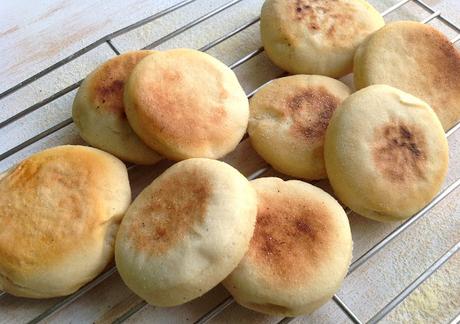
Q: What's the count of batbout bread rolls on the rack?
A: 9